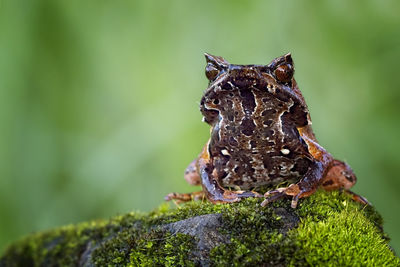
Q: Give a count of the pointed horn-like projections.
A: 2